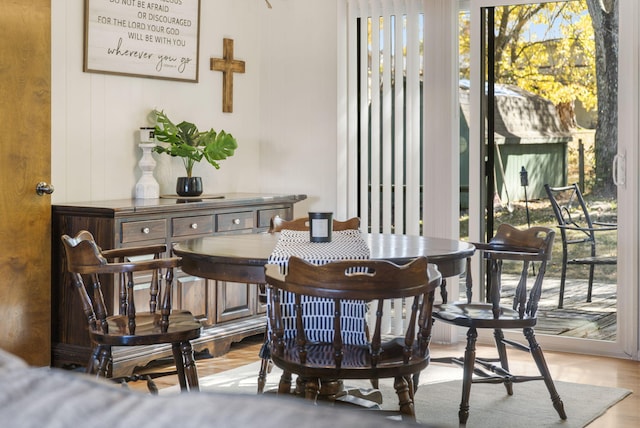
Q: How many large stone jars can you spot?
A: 0